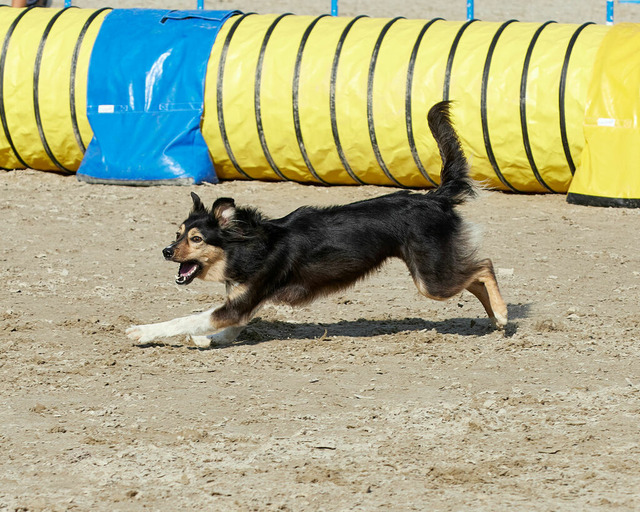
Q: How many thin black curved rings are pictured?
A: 13